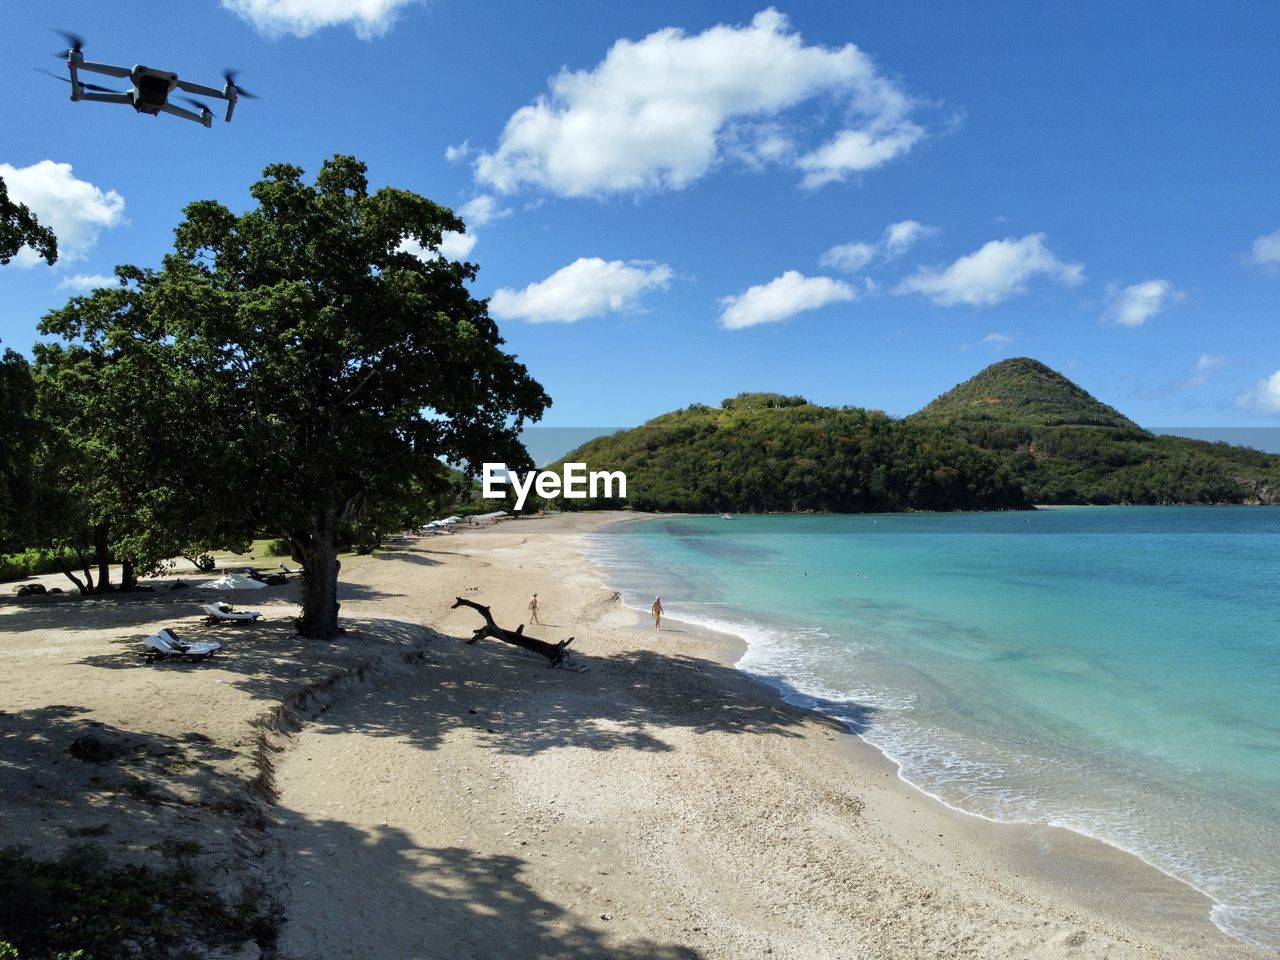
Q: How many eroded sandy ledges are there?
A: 1